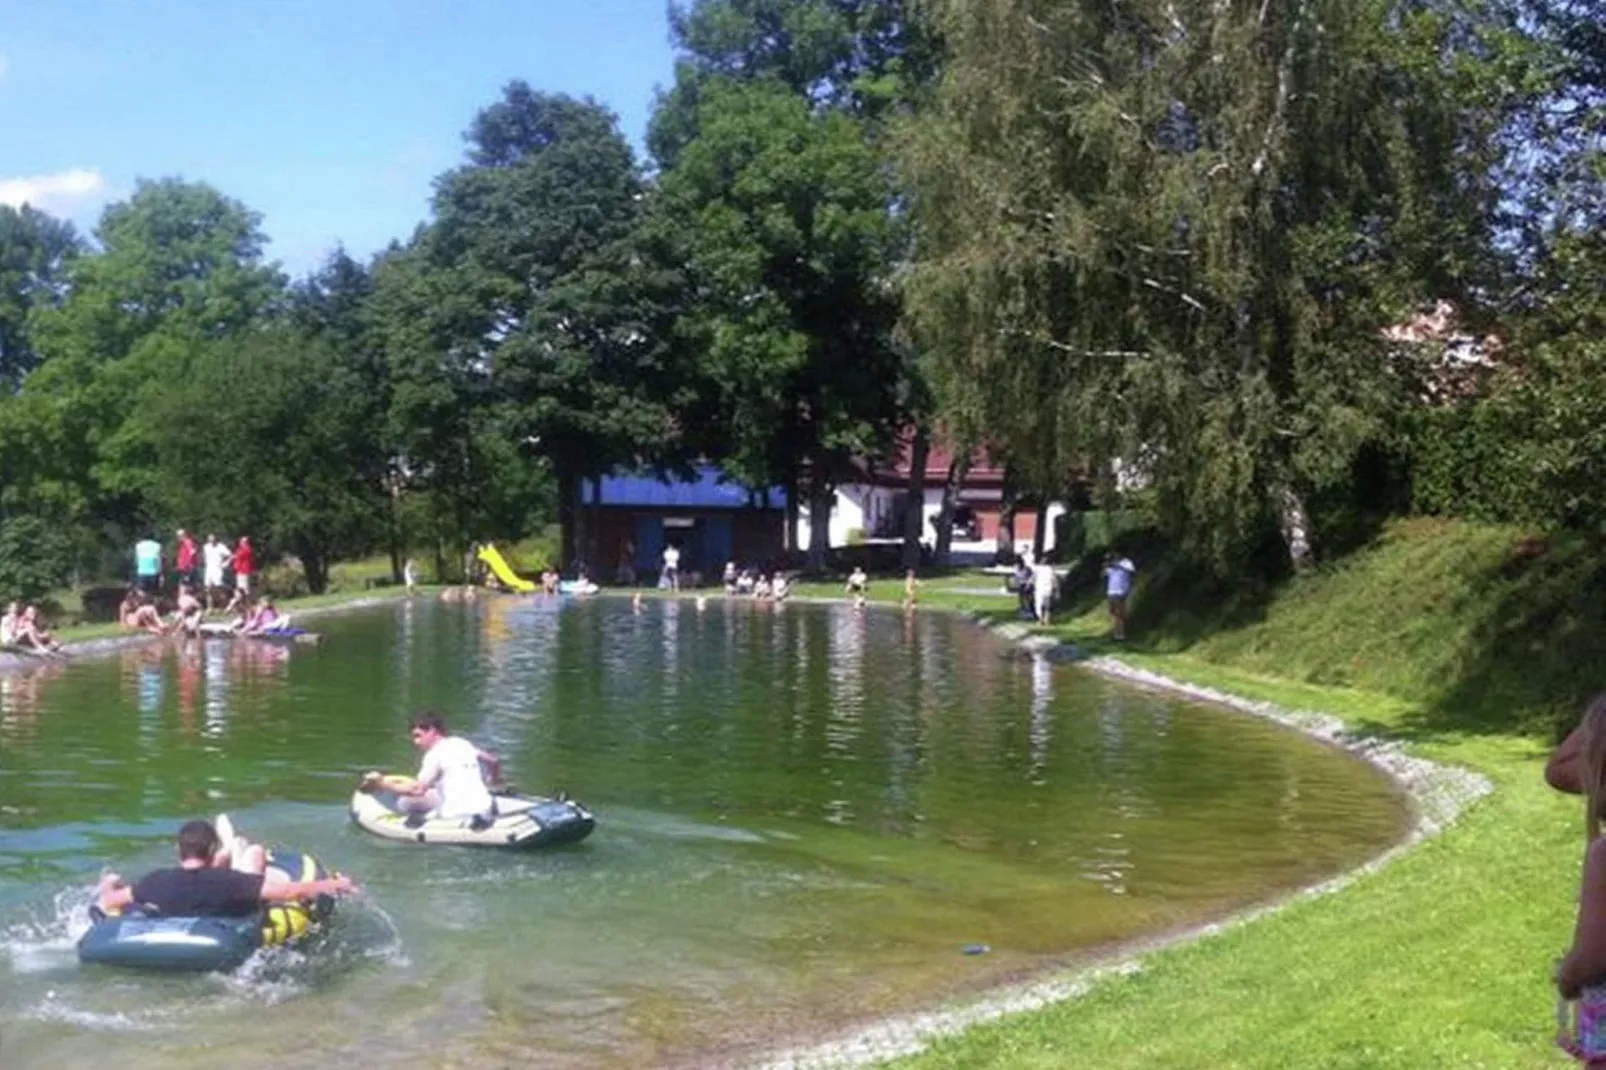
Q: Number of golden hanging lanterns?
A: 0